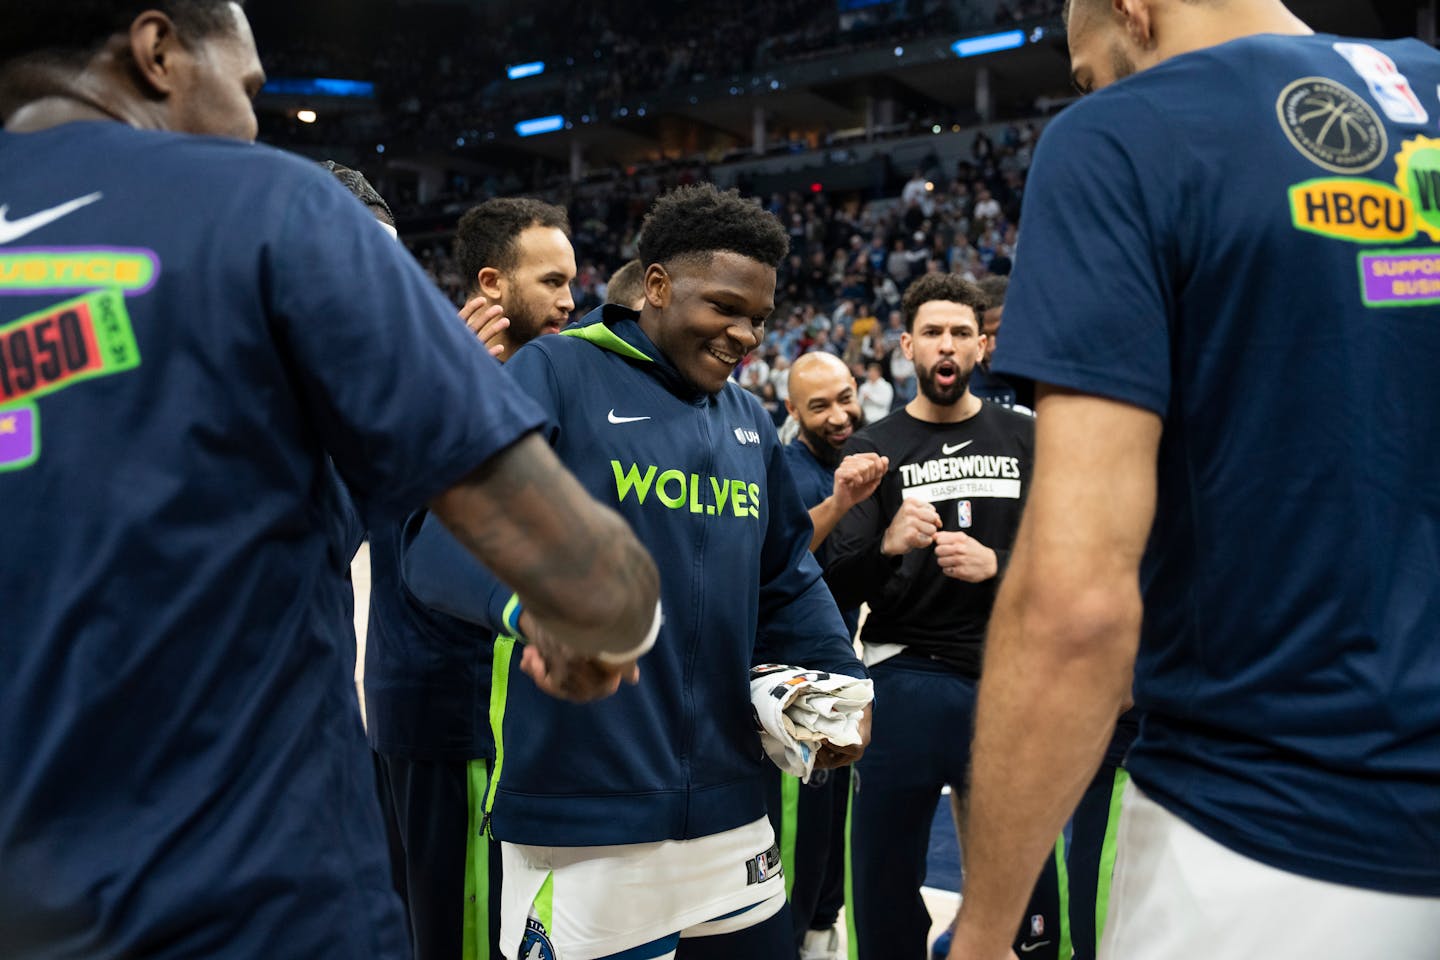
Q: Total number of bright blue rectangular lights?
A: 4